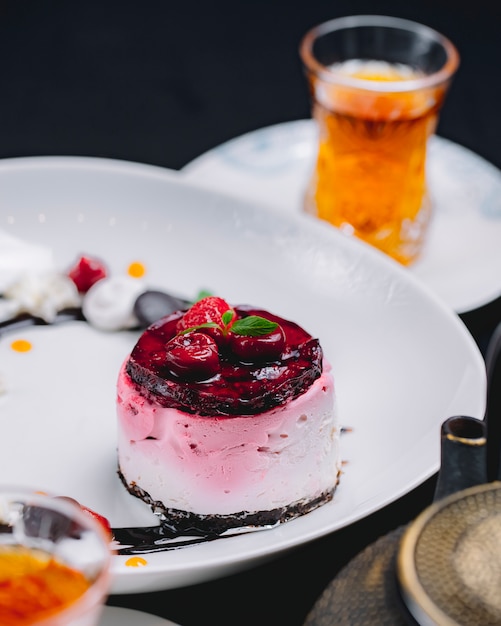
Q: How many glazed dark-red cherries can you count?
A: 2